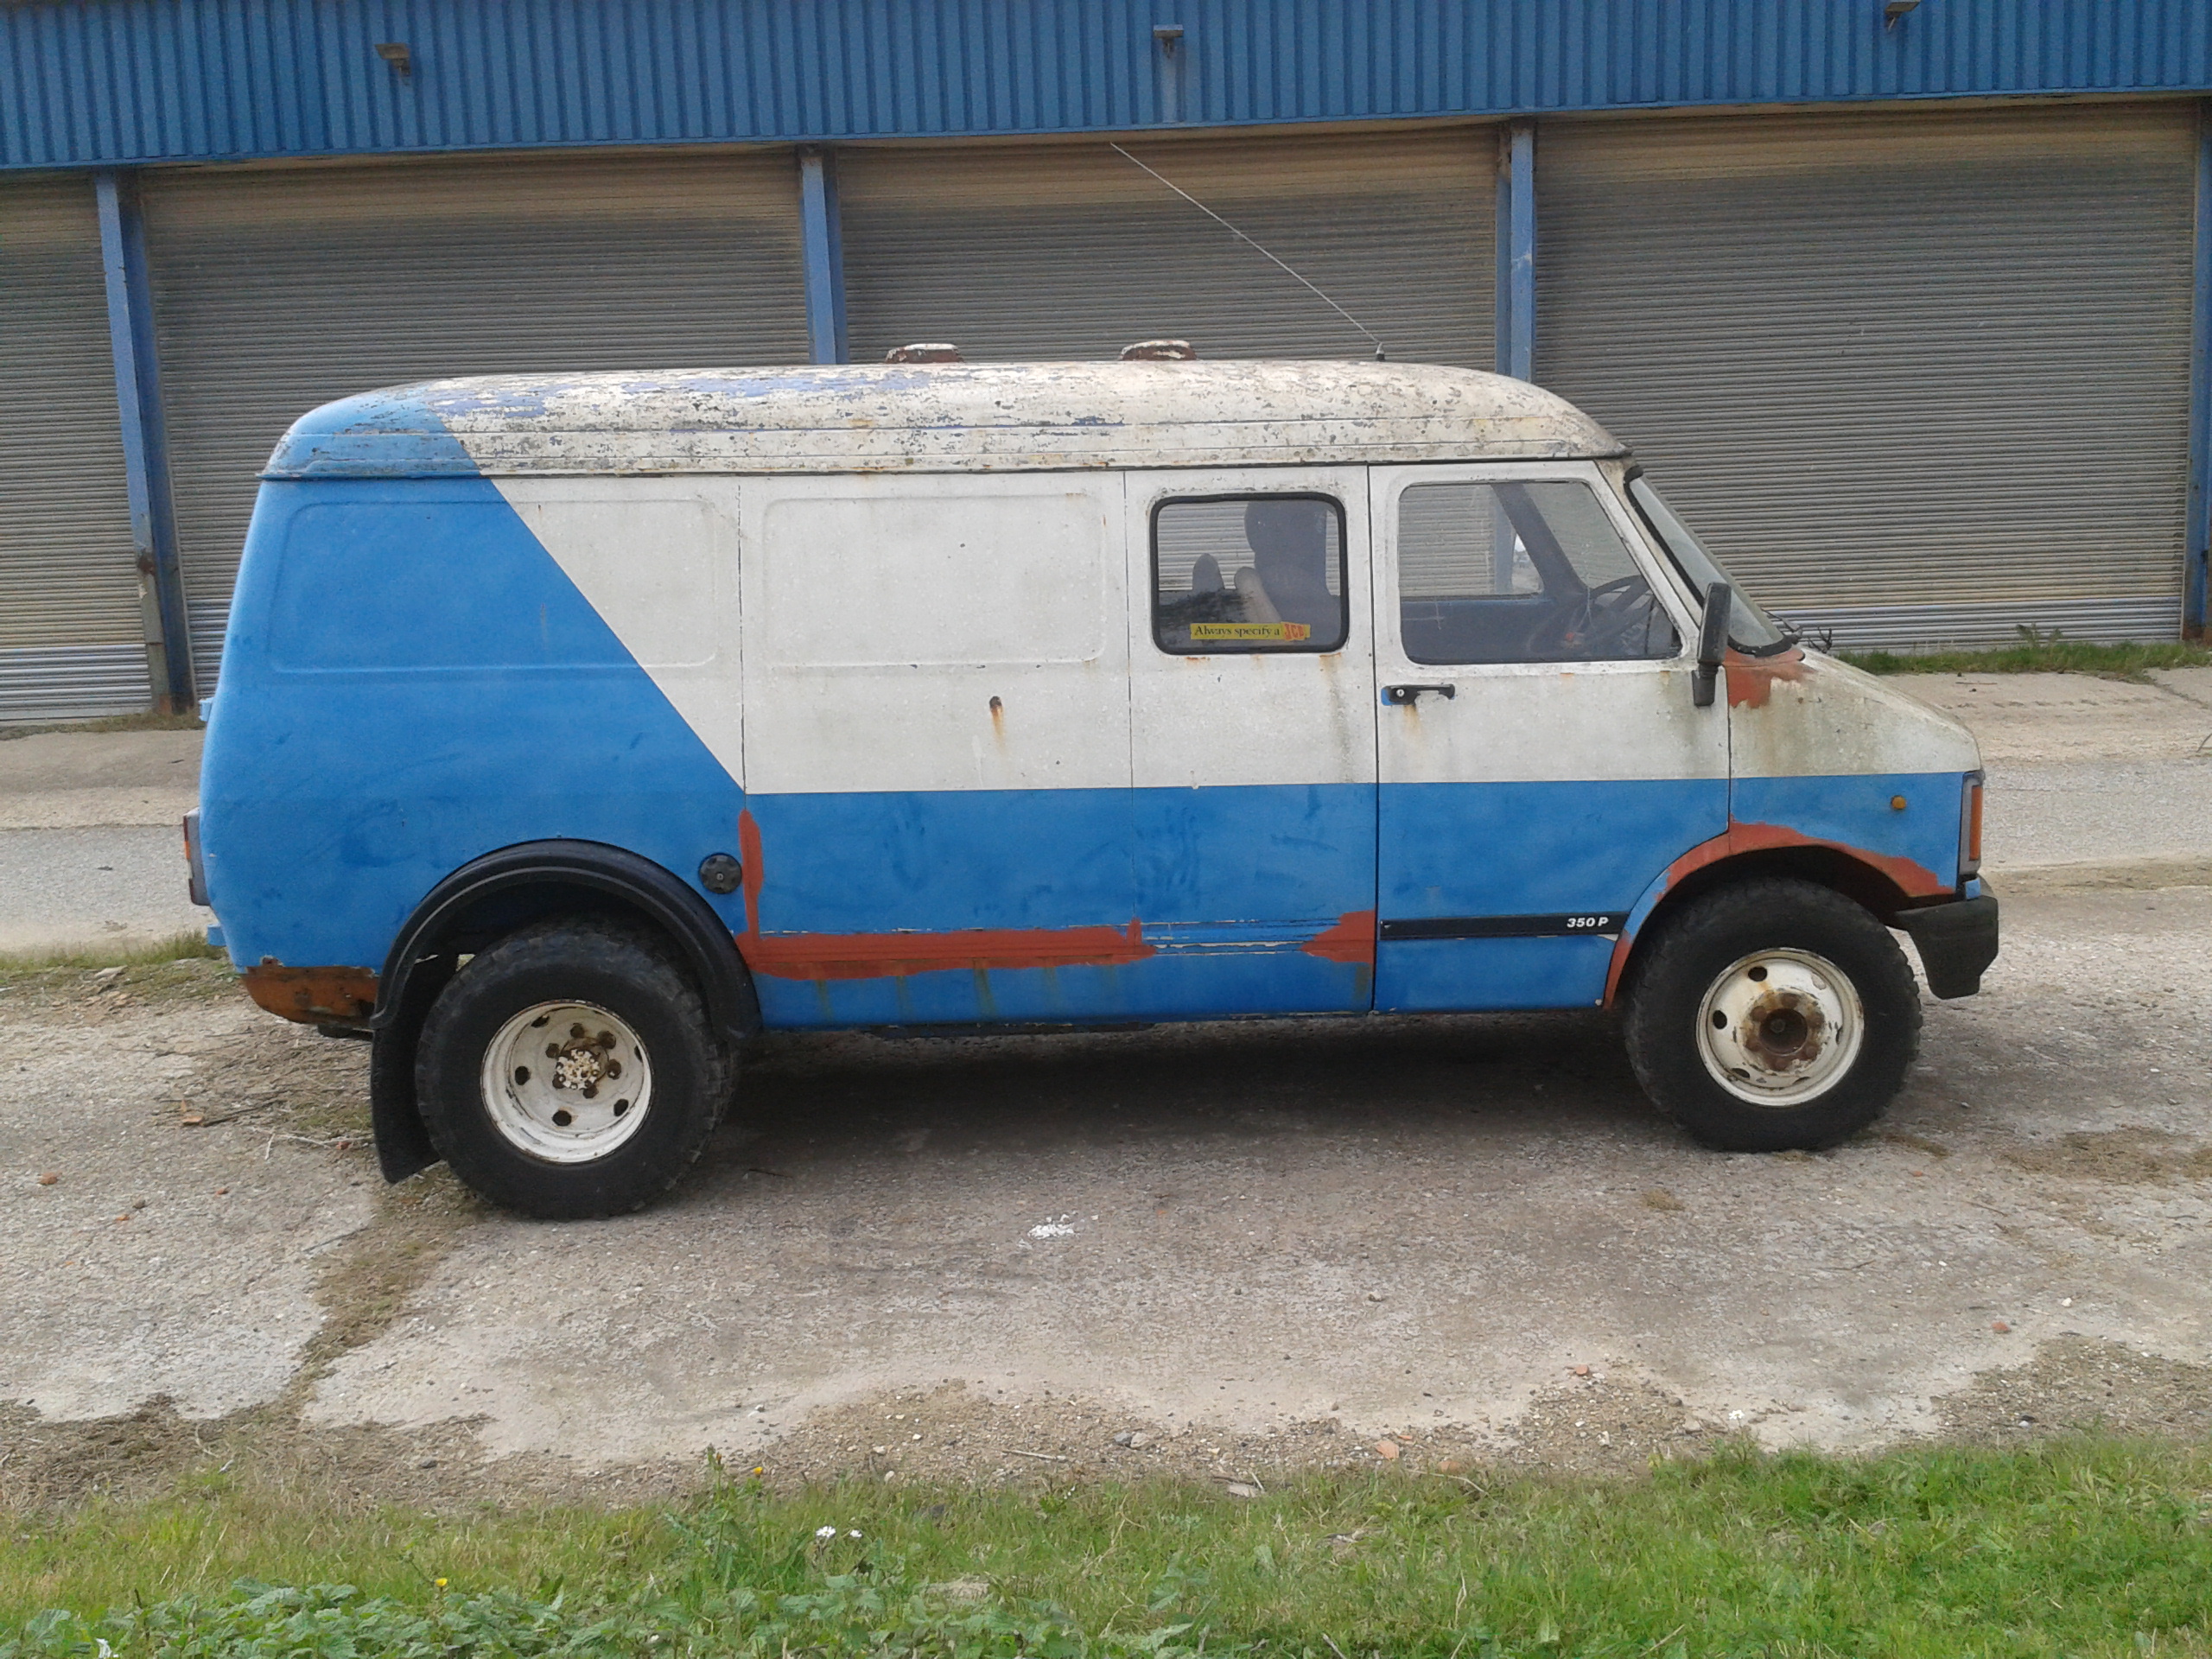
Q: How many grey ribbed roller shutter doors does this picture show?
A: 4